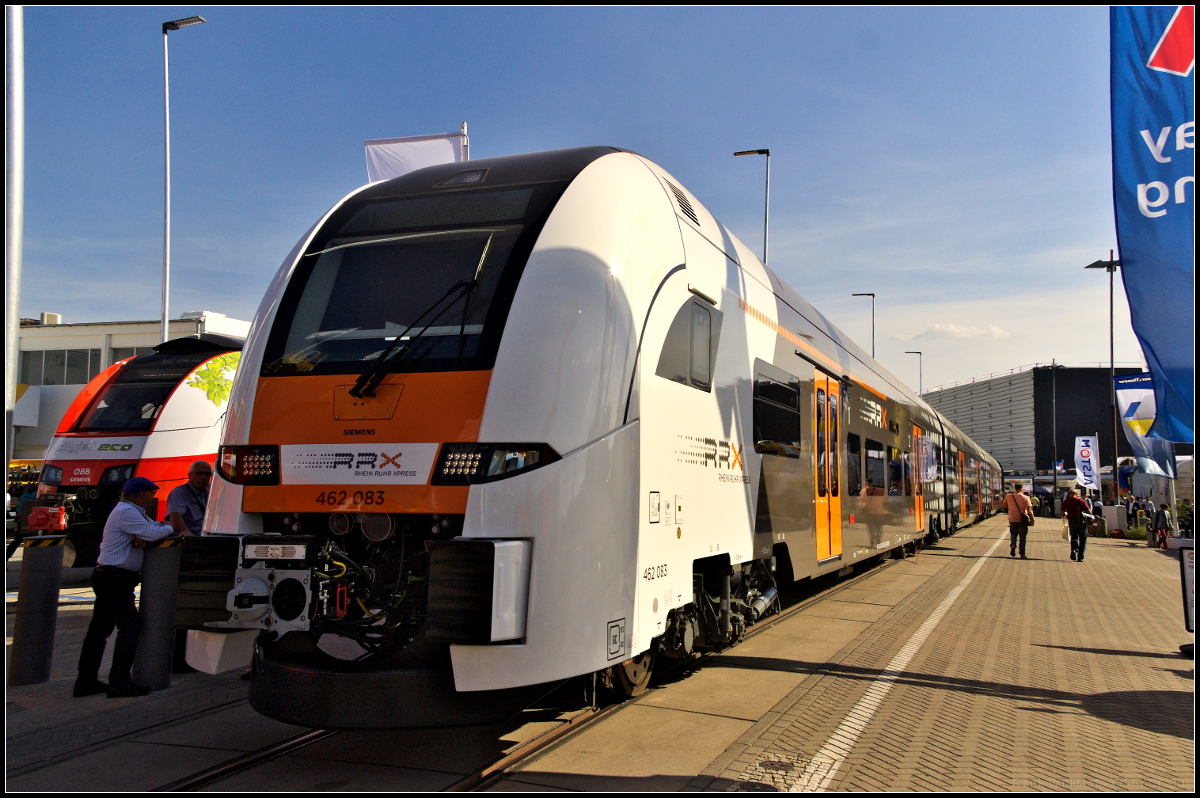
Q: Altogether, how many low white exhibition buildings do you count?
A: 1